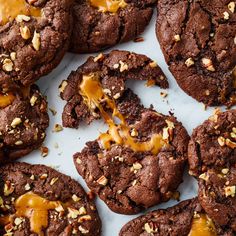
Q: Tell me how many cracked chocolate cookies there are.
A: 1